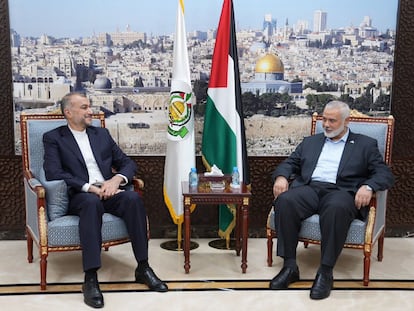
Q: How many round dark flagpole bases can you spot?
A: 2